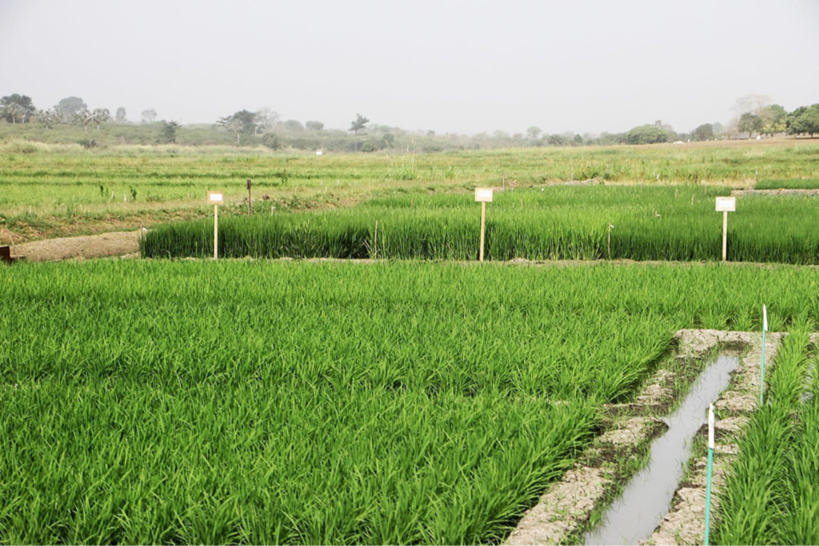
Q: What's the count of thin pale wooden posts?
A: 3